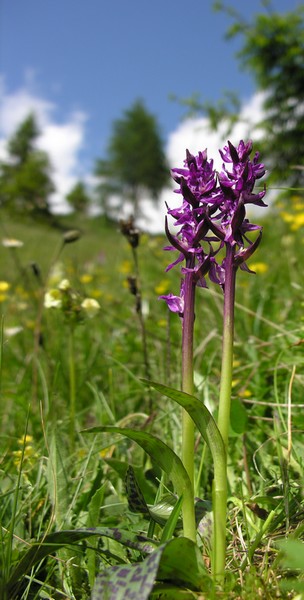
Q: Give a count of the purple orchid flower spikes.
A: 2